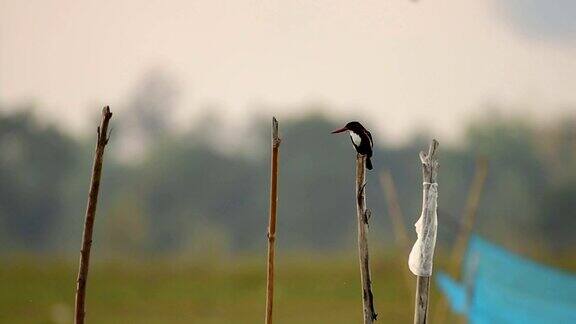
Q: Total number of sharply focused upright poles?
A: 4